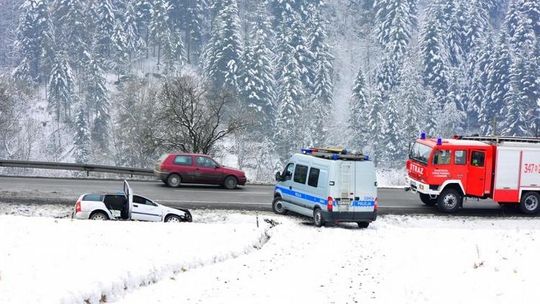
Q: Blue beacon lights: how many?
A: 5